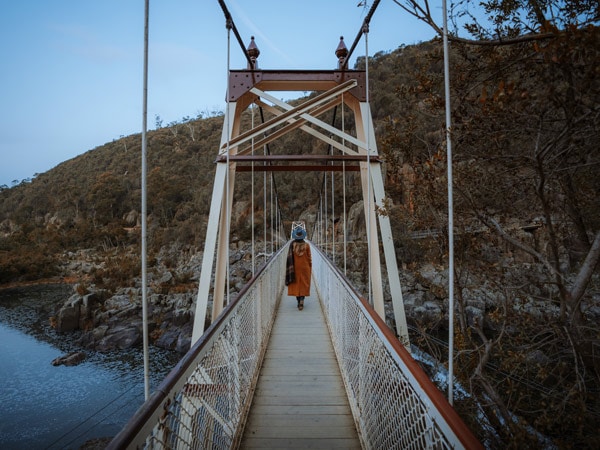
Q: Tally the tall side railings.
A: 2